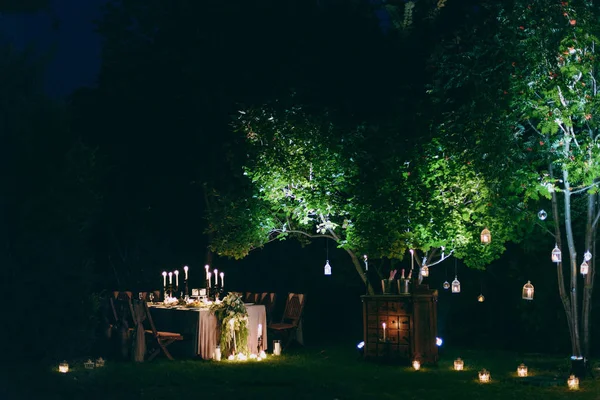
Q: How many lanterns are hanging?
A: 11